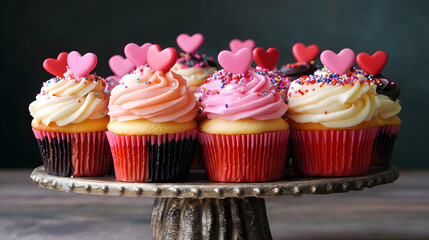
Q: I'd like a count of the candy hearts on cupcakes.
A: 12